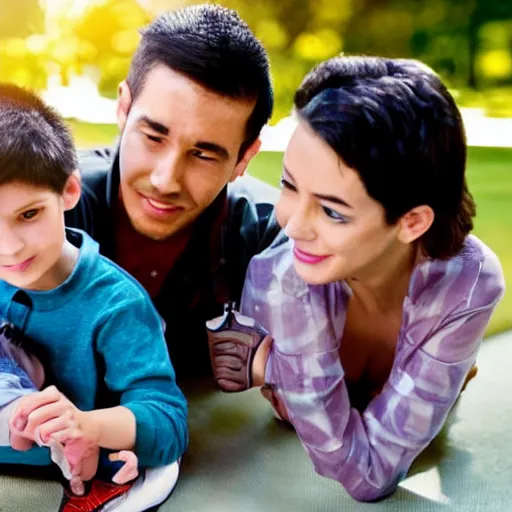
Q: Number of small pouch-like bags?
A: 1